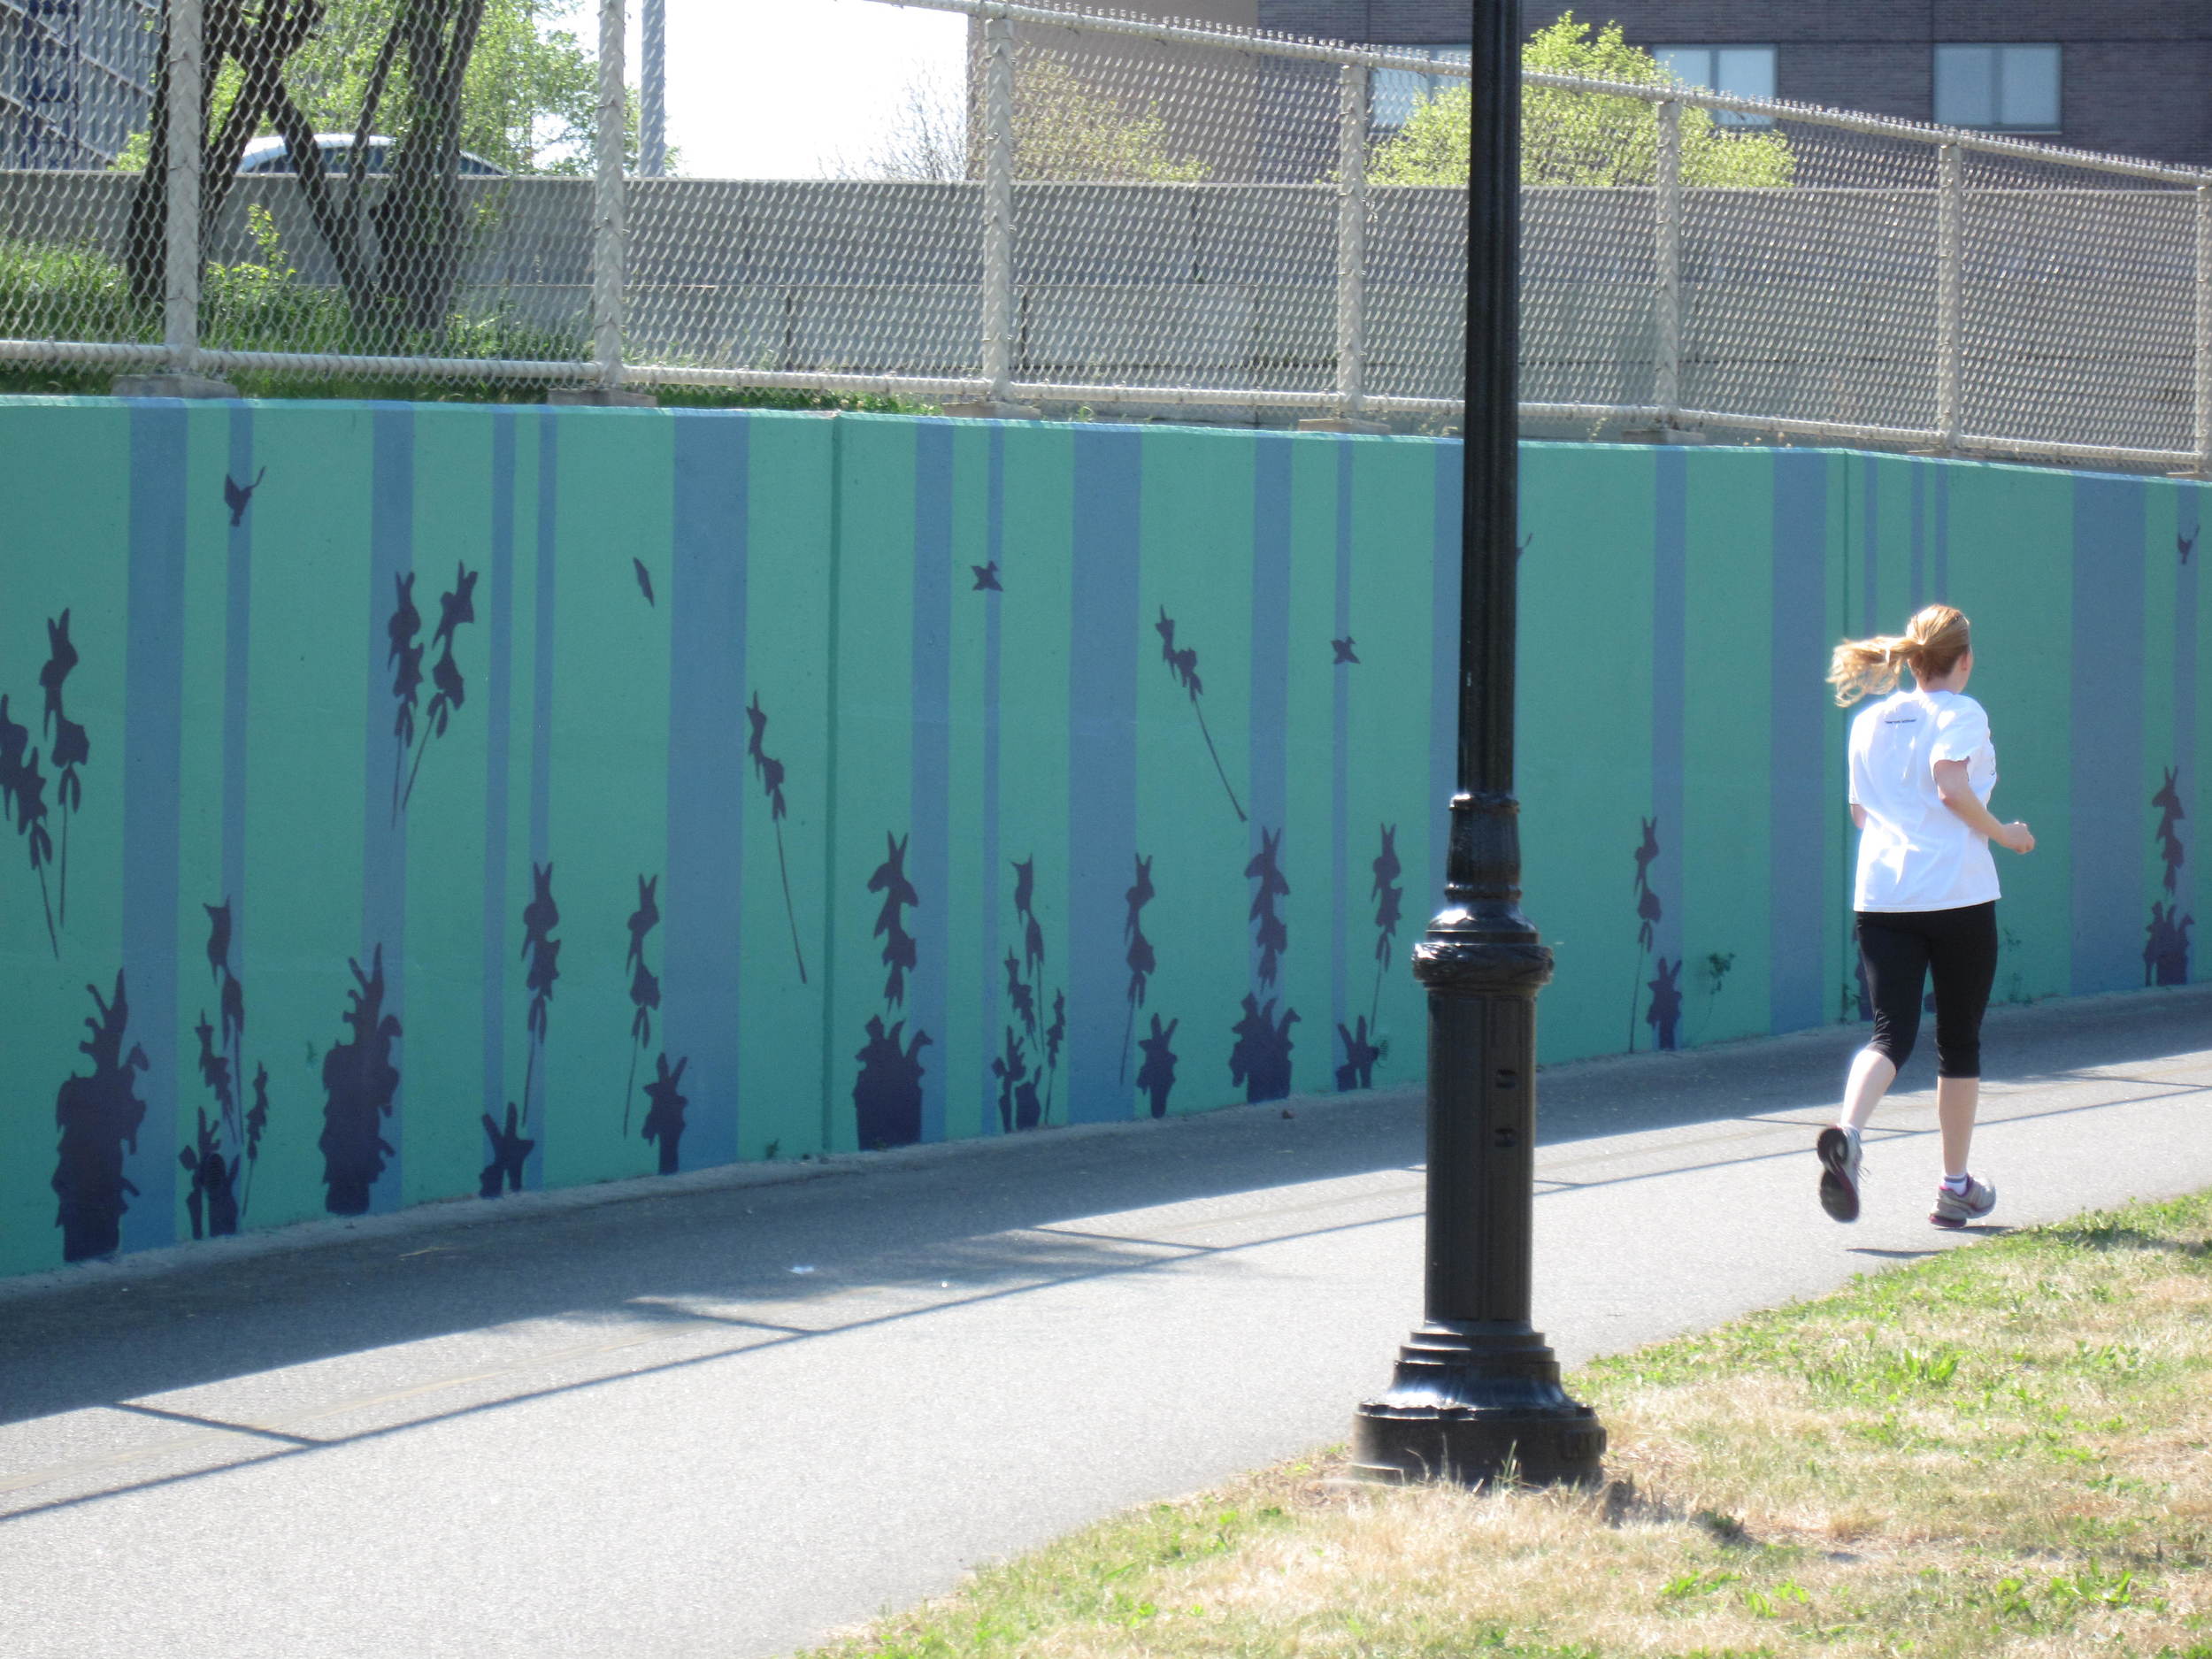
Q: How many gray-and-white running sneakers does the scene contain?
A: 2